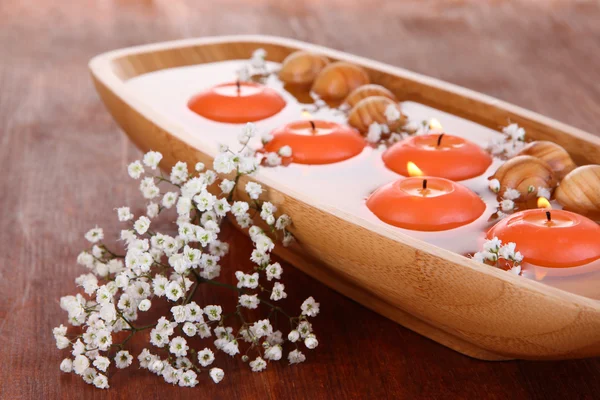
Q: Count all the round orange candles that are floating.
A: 5